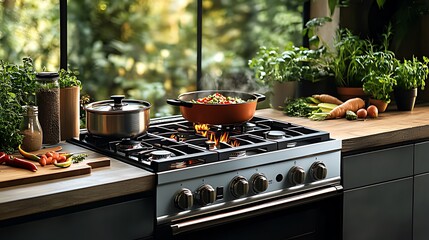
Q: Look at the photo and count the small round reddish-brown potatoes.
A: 2